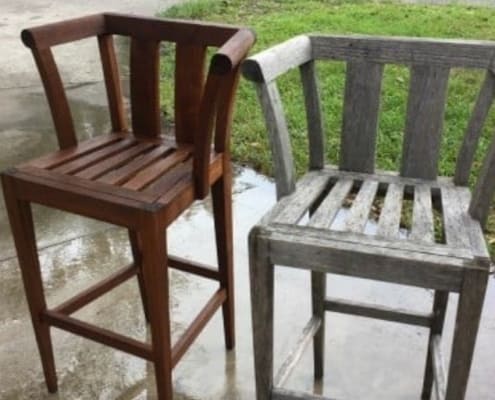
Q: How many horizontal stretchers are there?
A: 8